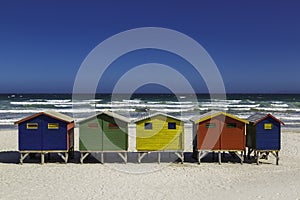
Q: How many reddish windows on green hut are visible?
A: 2